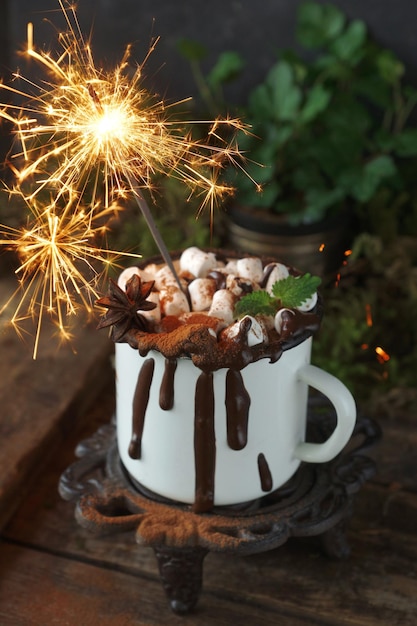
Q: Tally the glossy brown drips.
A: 5